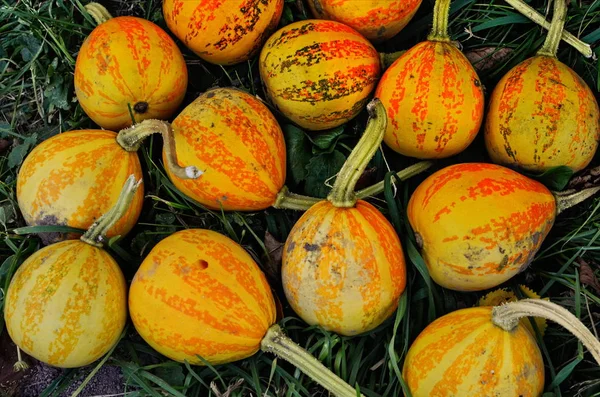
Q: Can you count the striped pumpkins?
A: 13